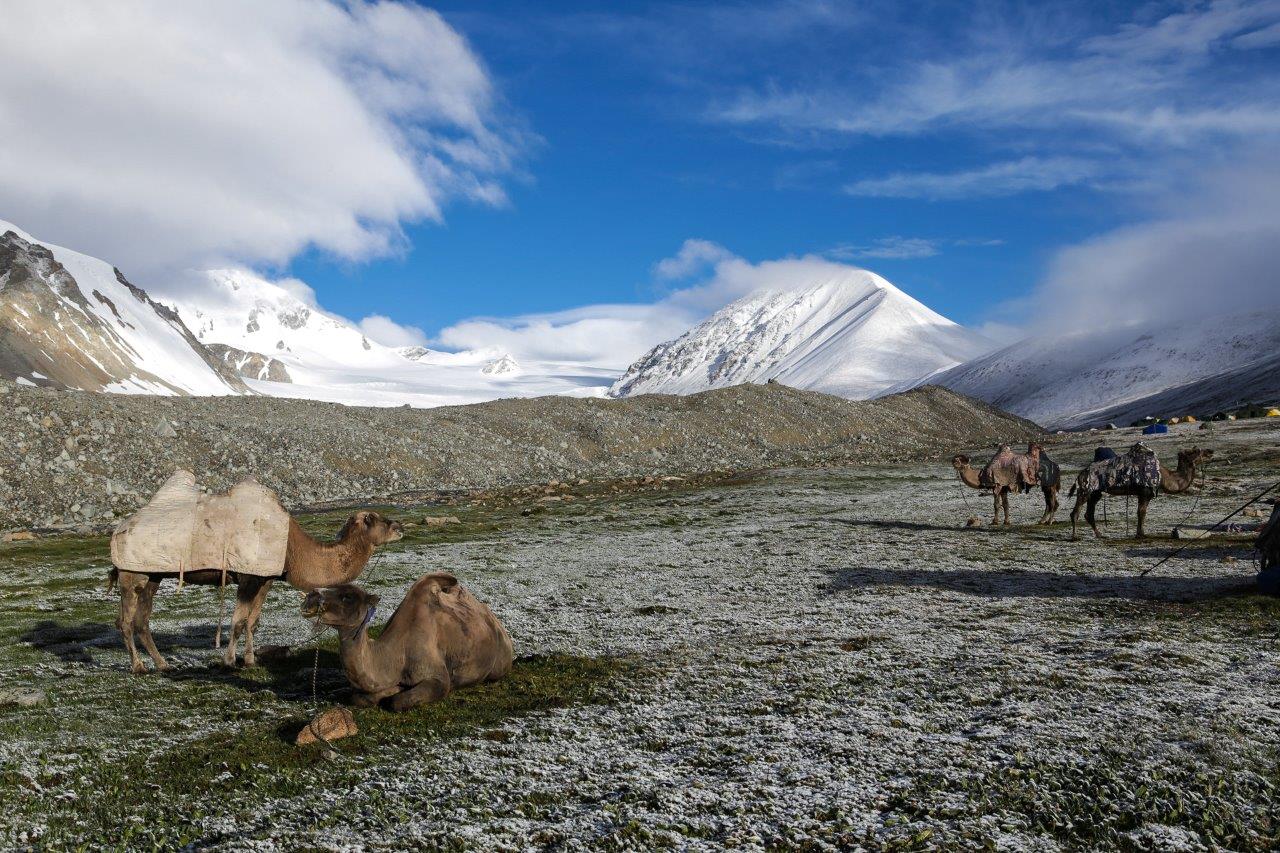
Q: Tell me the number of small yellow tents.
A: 3